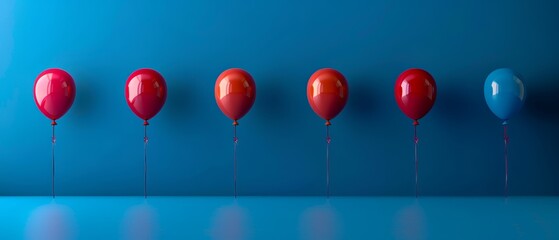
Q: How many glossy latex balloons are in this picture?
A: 6